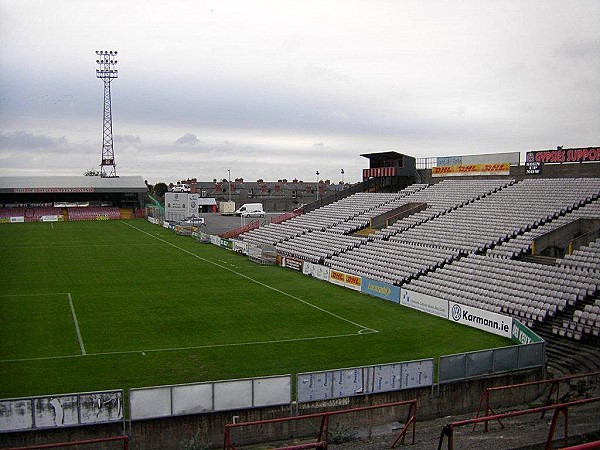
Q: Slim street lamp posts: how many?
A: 3